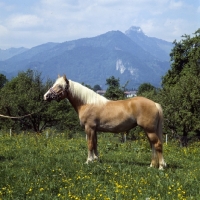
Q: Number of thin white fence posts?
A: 5